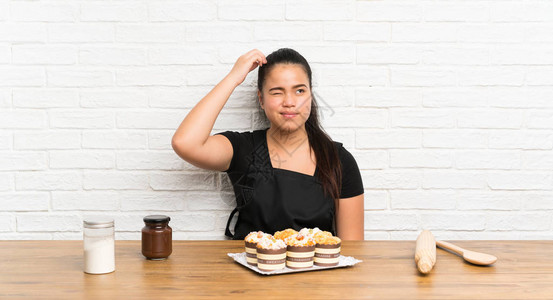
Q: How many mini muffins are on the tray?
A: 6